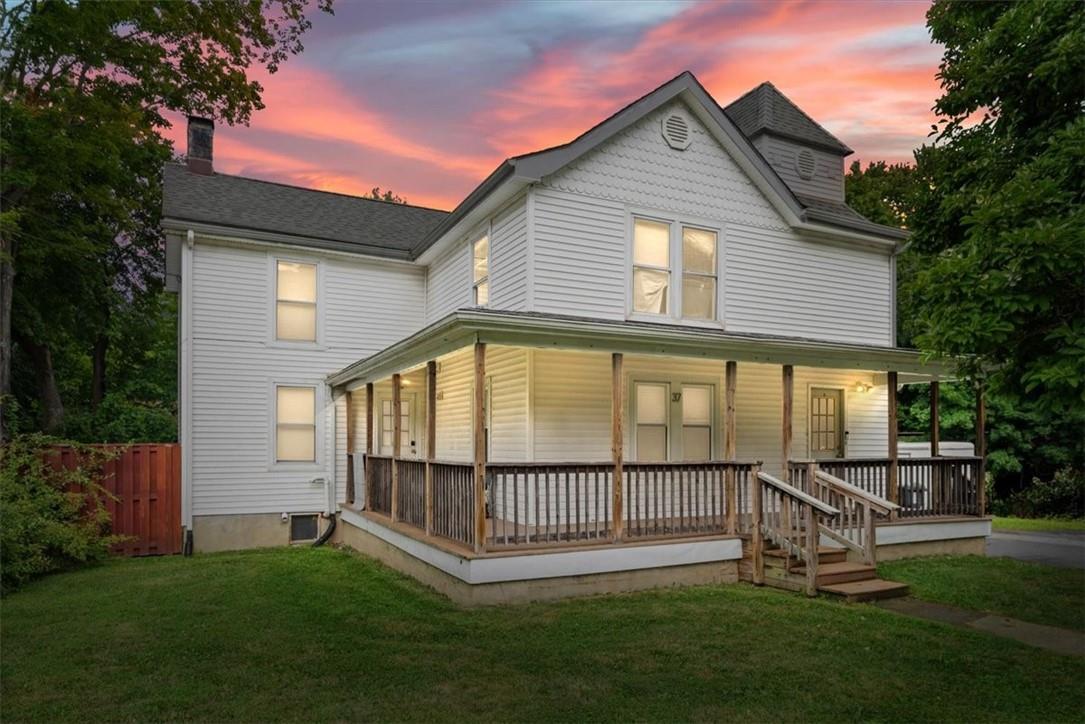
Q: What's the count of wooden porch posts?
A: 11